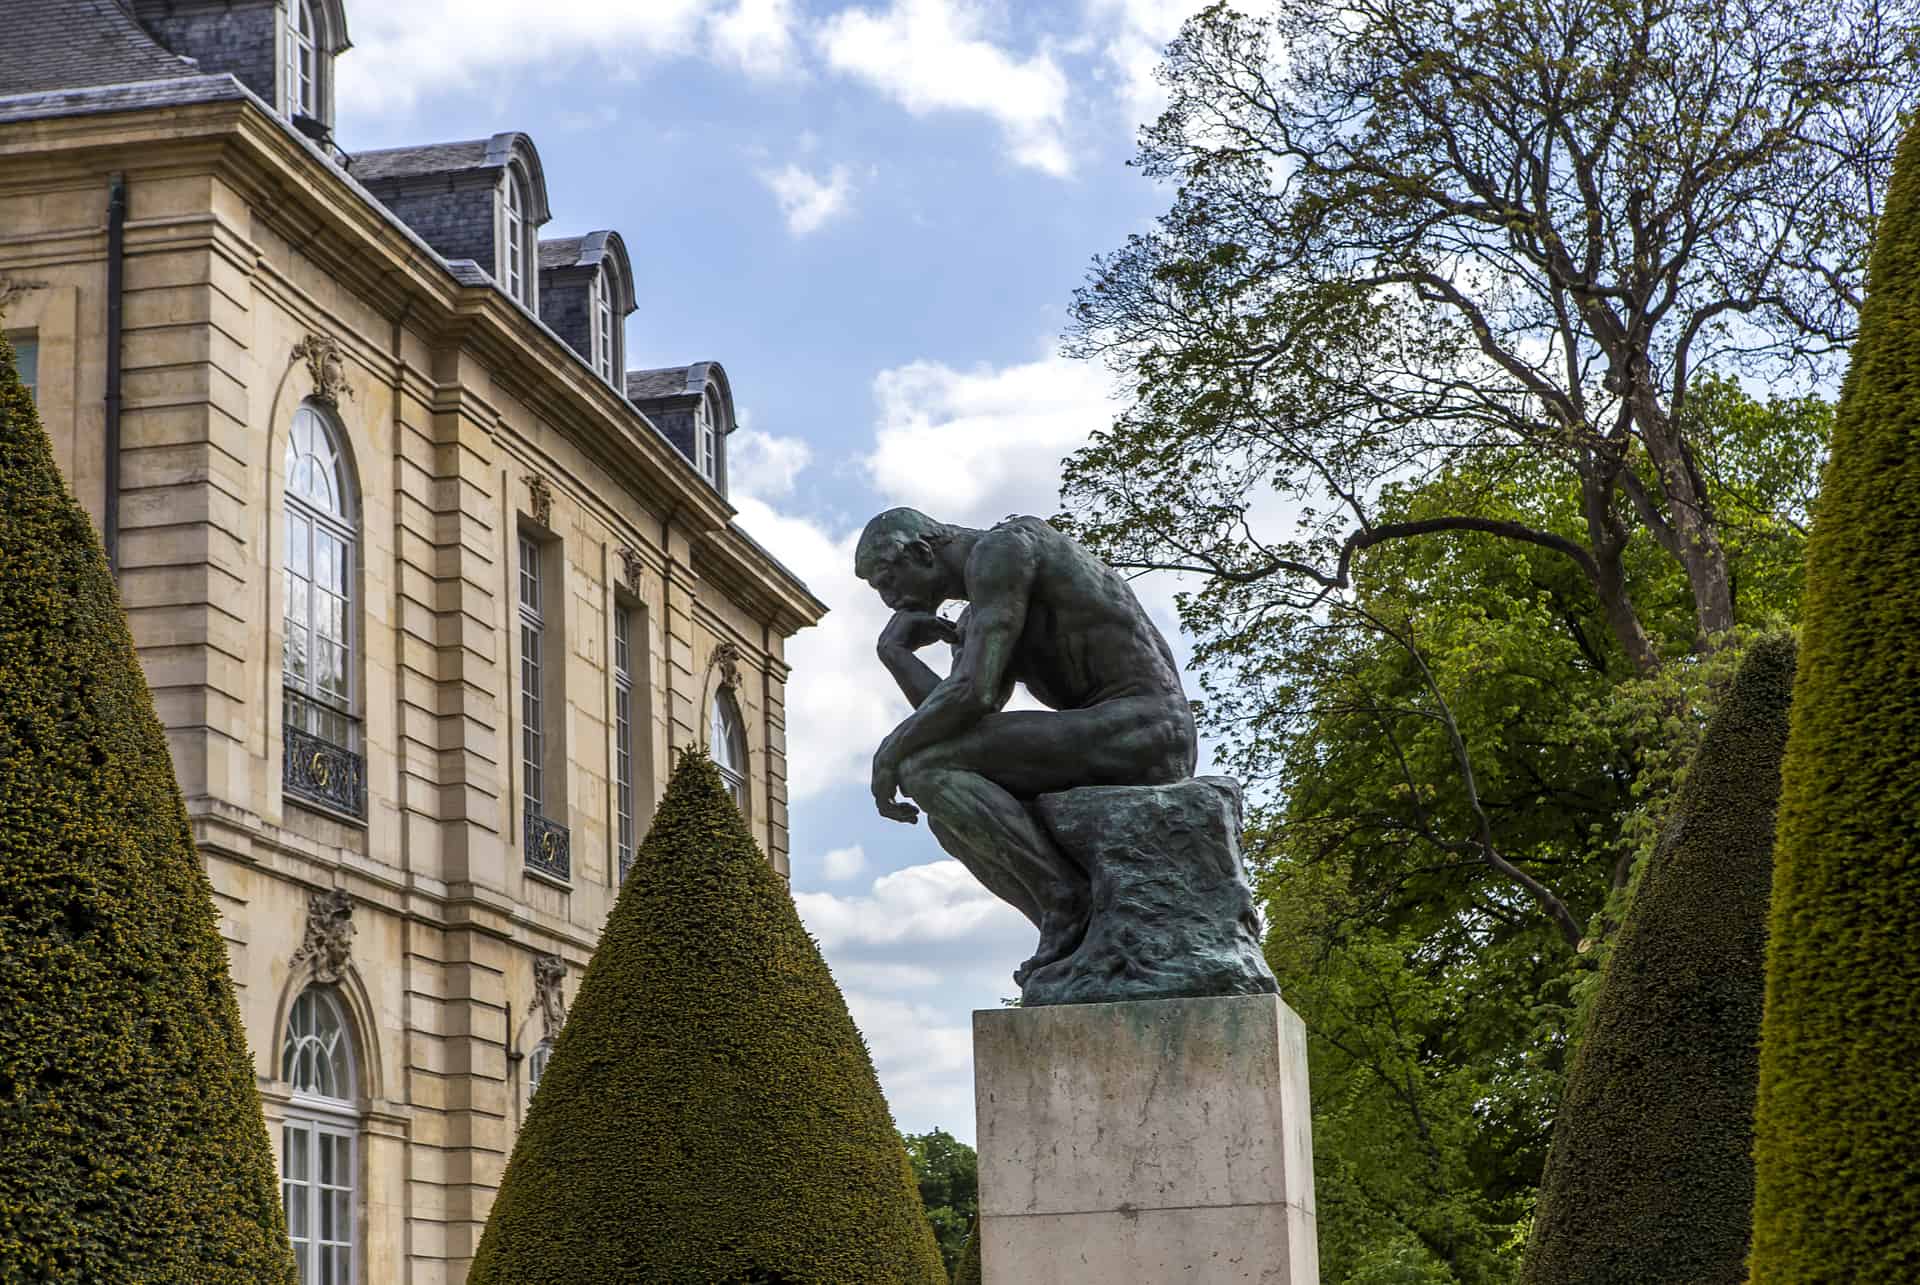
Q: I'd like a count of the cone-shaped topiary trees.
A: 4